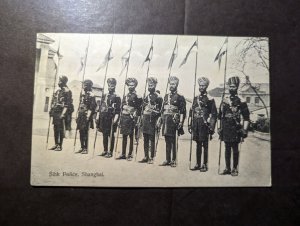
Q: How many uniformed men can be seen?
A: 8